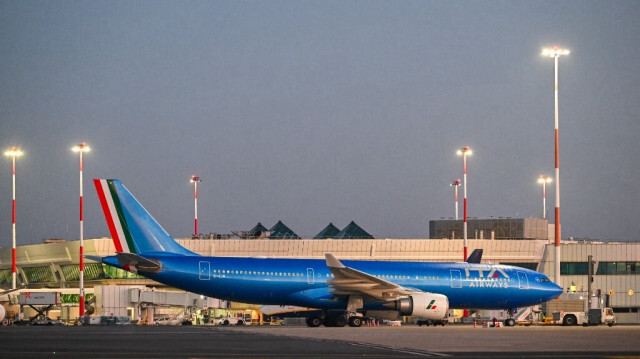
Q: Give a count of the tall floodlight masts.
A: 7